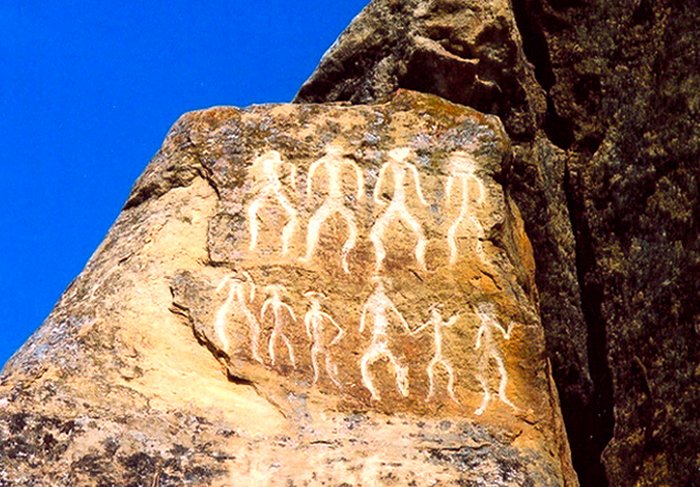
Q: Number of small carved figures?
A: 10